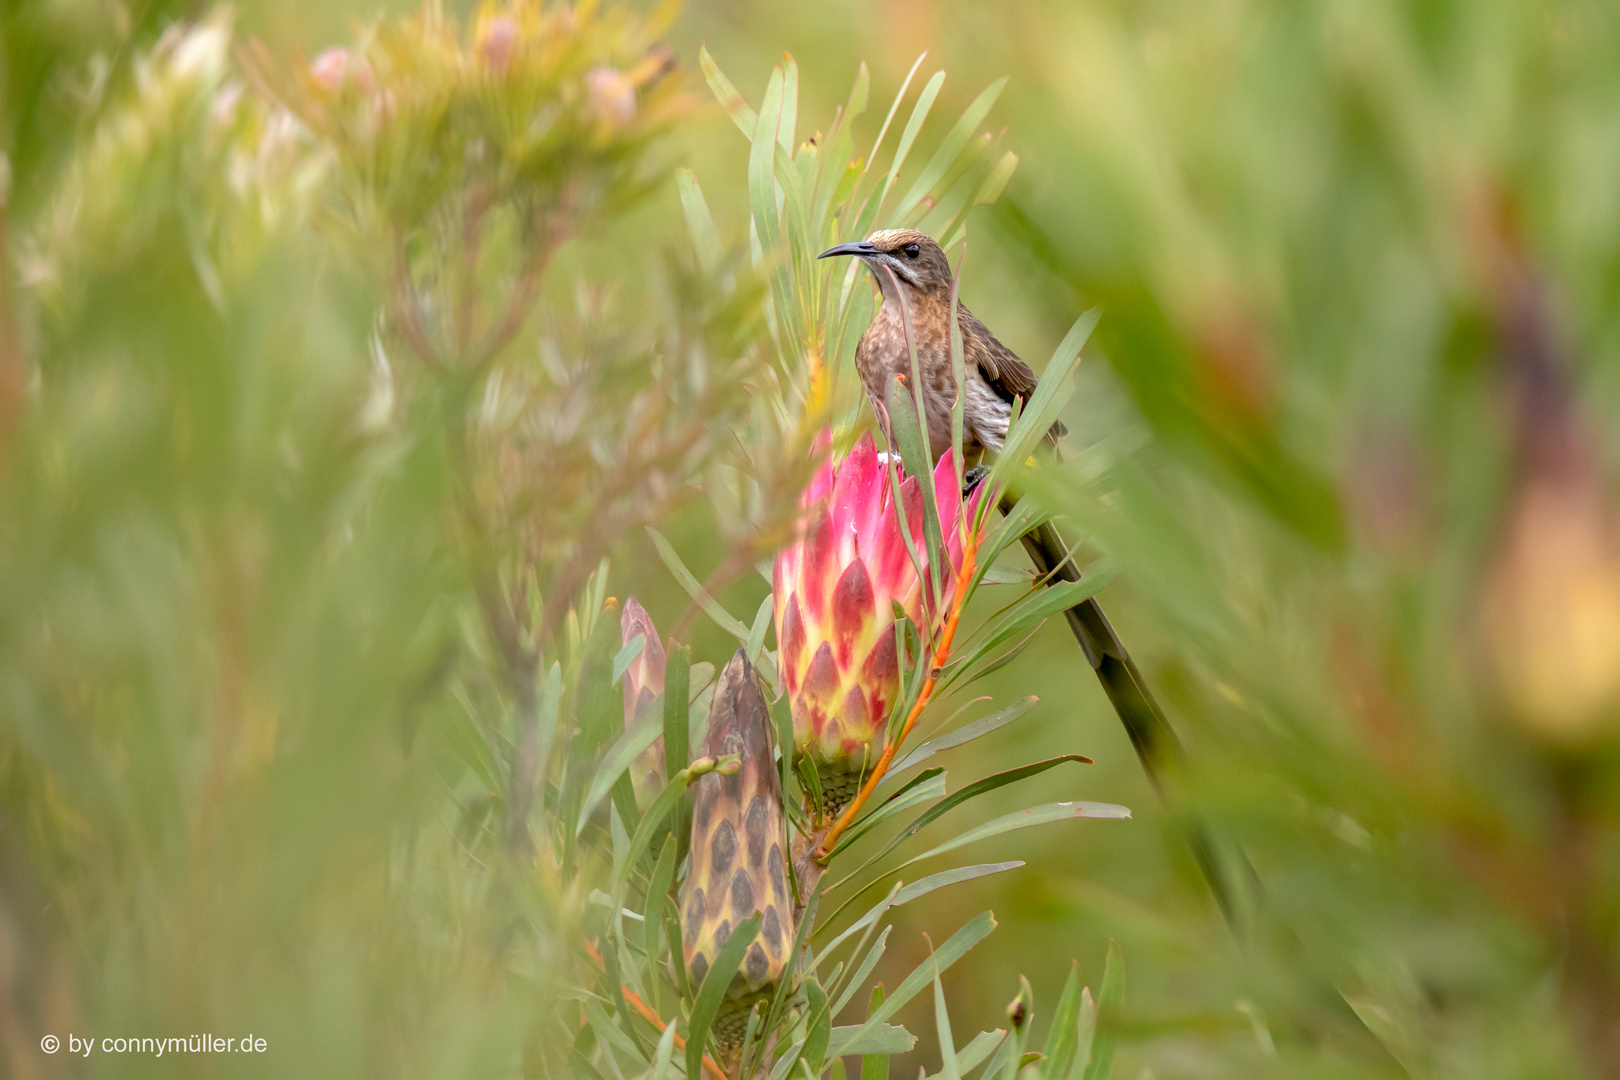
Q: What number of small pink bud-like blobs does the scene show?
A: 3